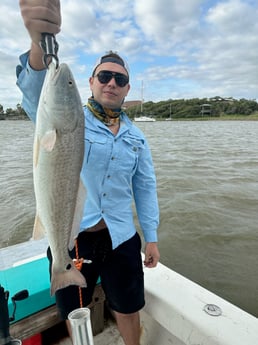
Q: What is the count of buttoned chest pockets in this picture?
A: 2